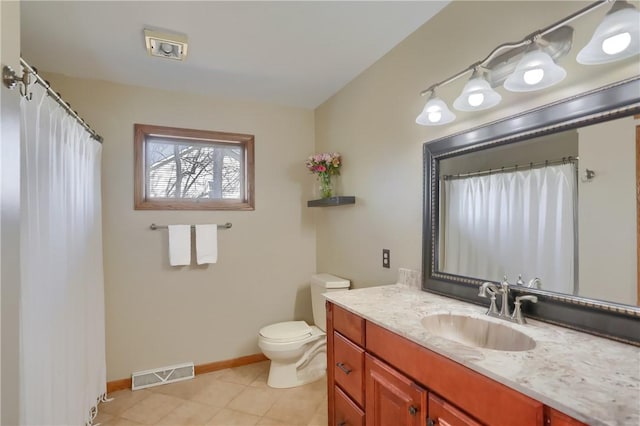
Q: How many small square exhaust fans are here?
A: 1